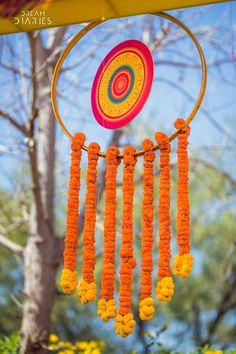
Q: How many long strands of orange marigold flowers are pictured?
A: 7